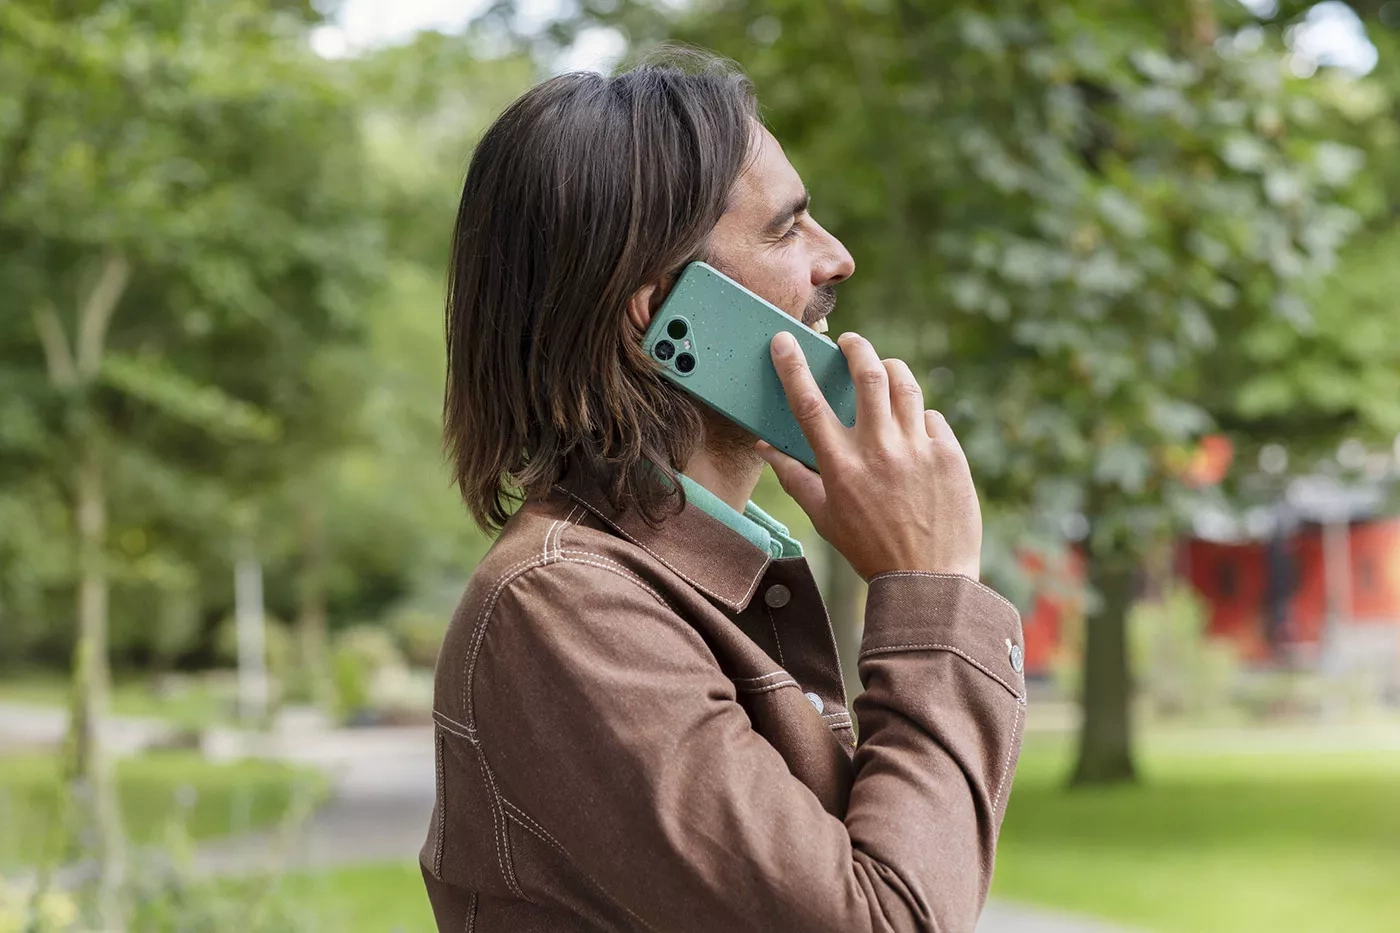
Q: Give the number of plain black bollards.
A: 0